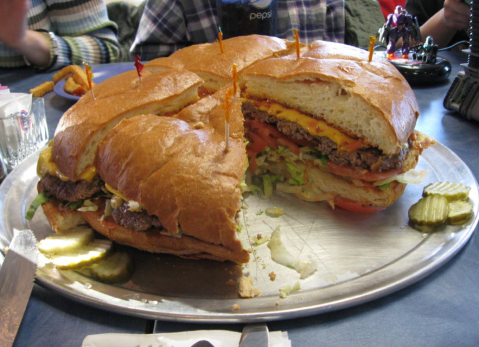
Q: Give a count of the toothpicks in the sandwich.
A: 7